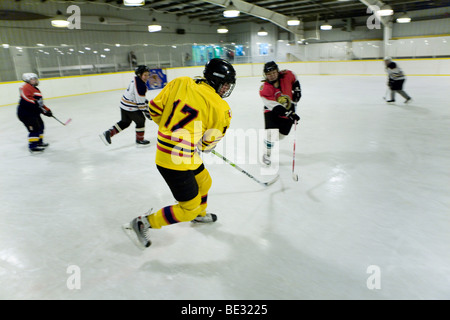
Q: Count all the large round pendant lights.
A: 10